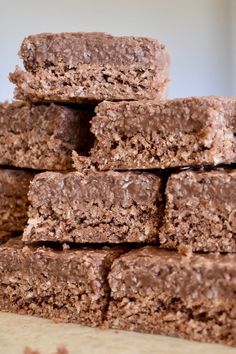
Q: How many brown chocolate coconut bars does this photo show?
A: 8